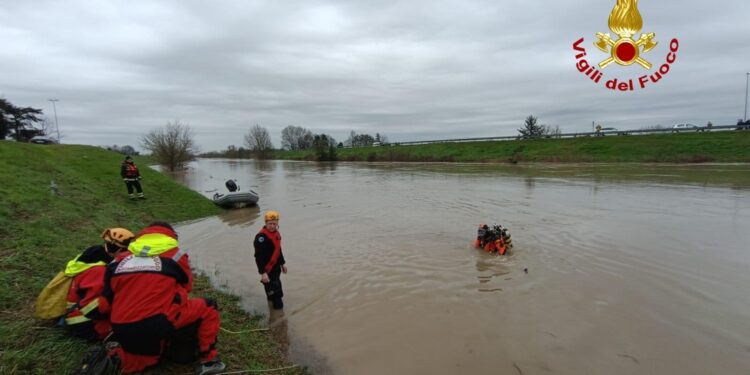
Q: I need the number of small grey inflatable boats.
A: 1